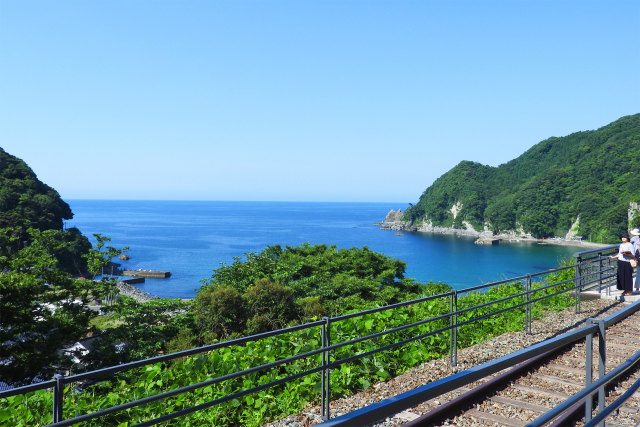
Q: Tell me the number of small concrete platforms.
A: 2